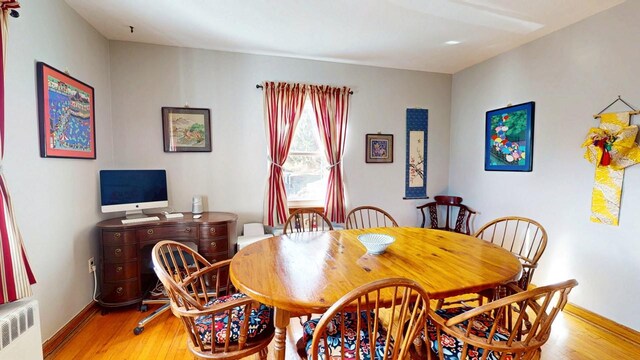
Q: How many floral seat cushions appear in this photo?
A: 3